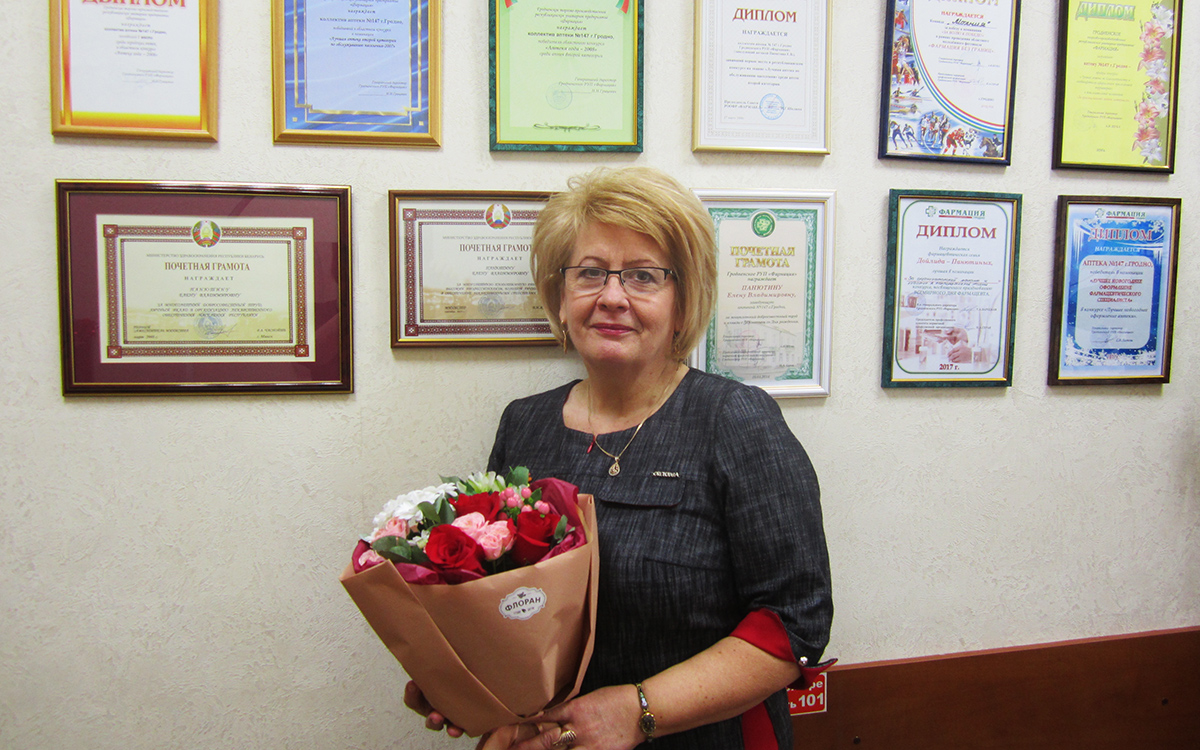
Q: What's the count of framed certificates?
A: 11